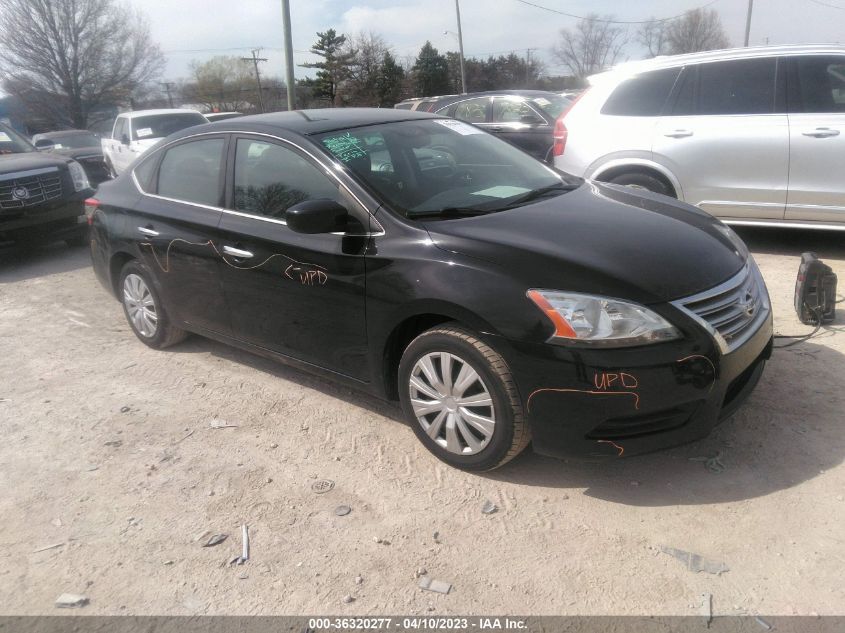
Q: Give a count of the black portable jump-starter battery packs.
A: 1